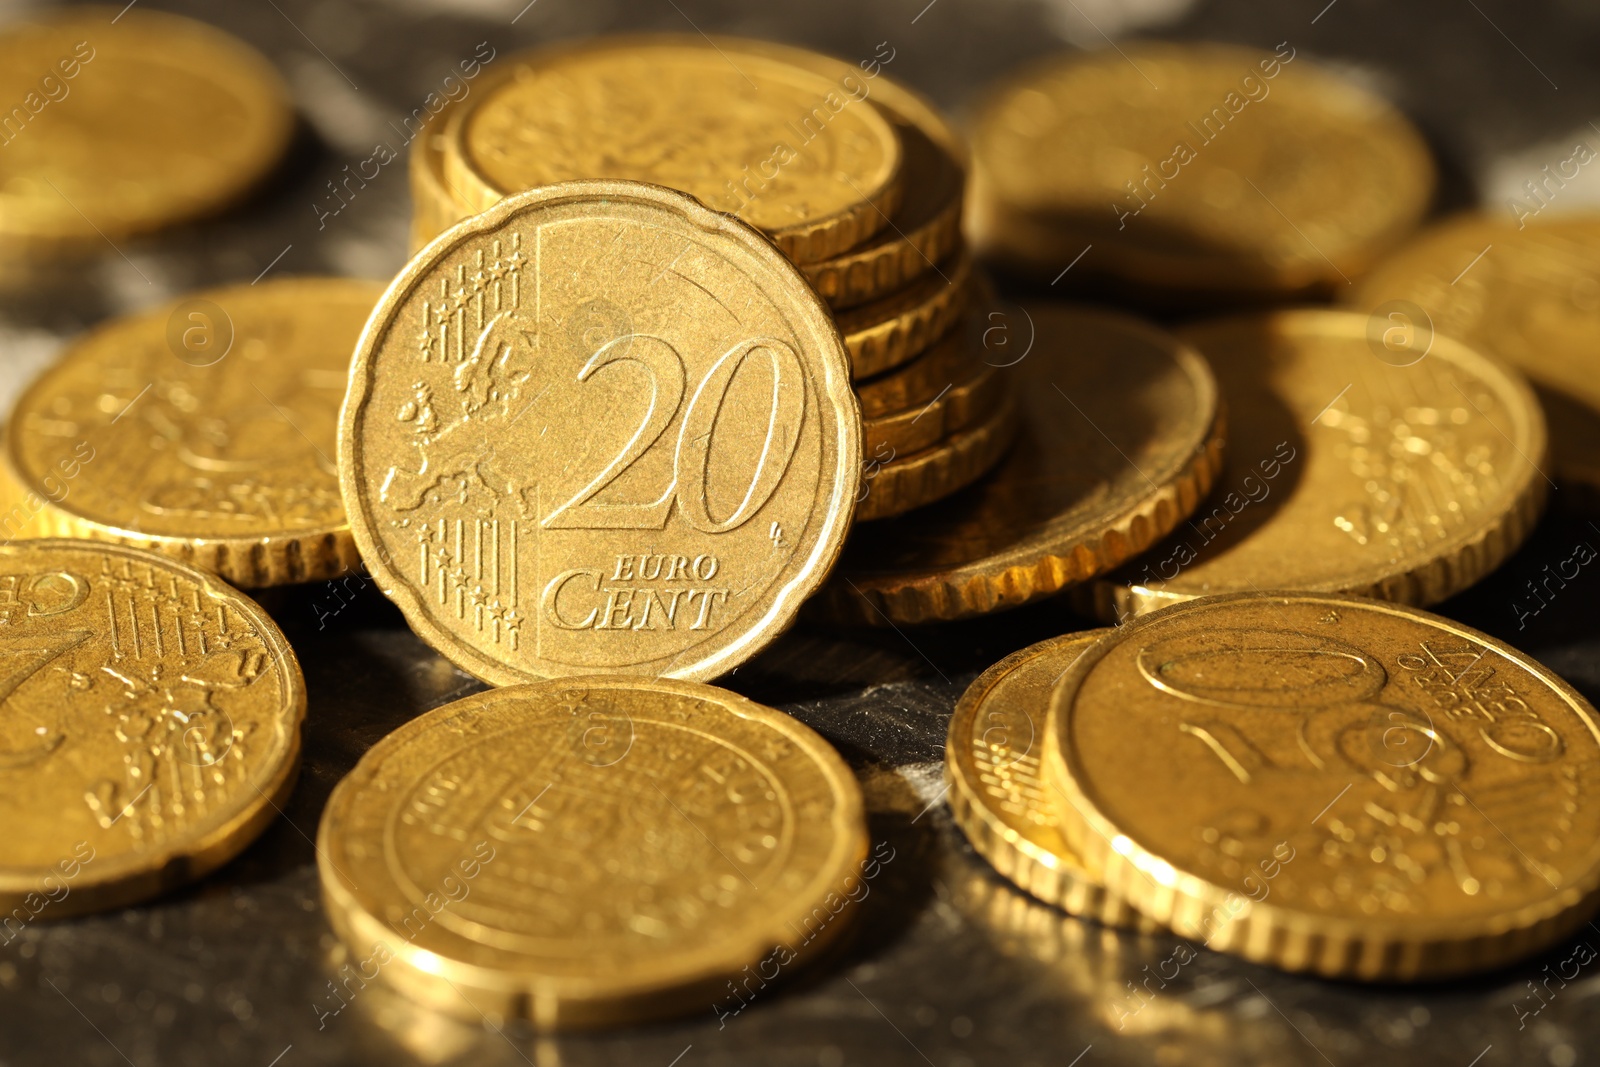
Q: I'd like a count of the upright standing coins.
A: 1